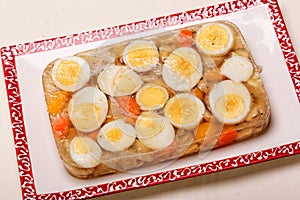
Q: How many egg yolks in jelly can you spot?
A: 12